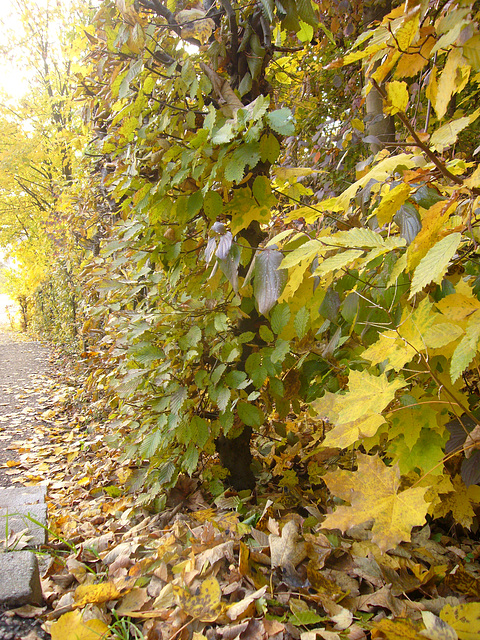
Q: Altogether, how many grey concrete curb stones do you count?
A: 3